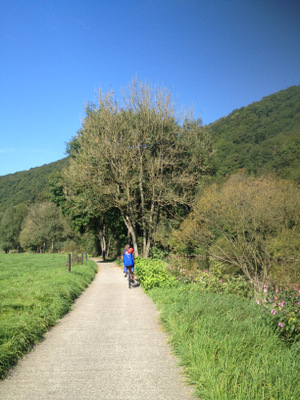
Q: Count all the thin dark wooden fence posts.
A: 3